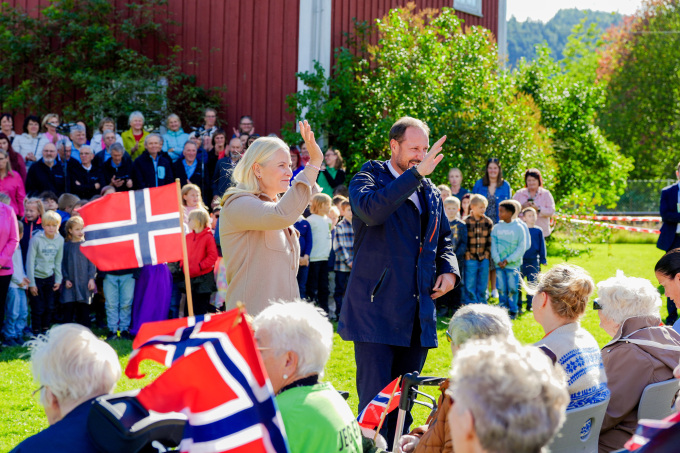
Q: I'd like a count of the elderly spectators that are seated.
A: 5